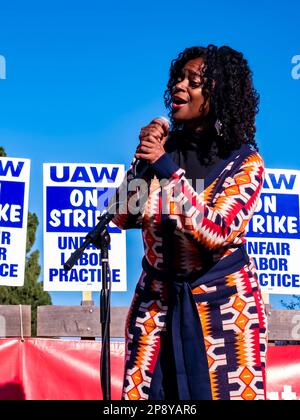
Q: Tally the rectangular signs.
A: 3